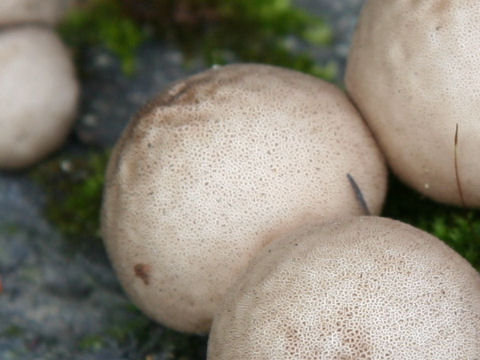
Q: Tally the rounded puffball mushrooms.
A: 5